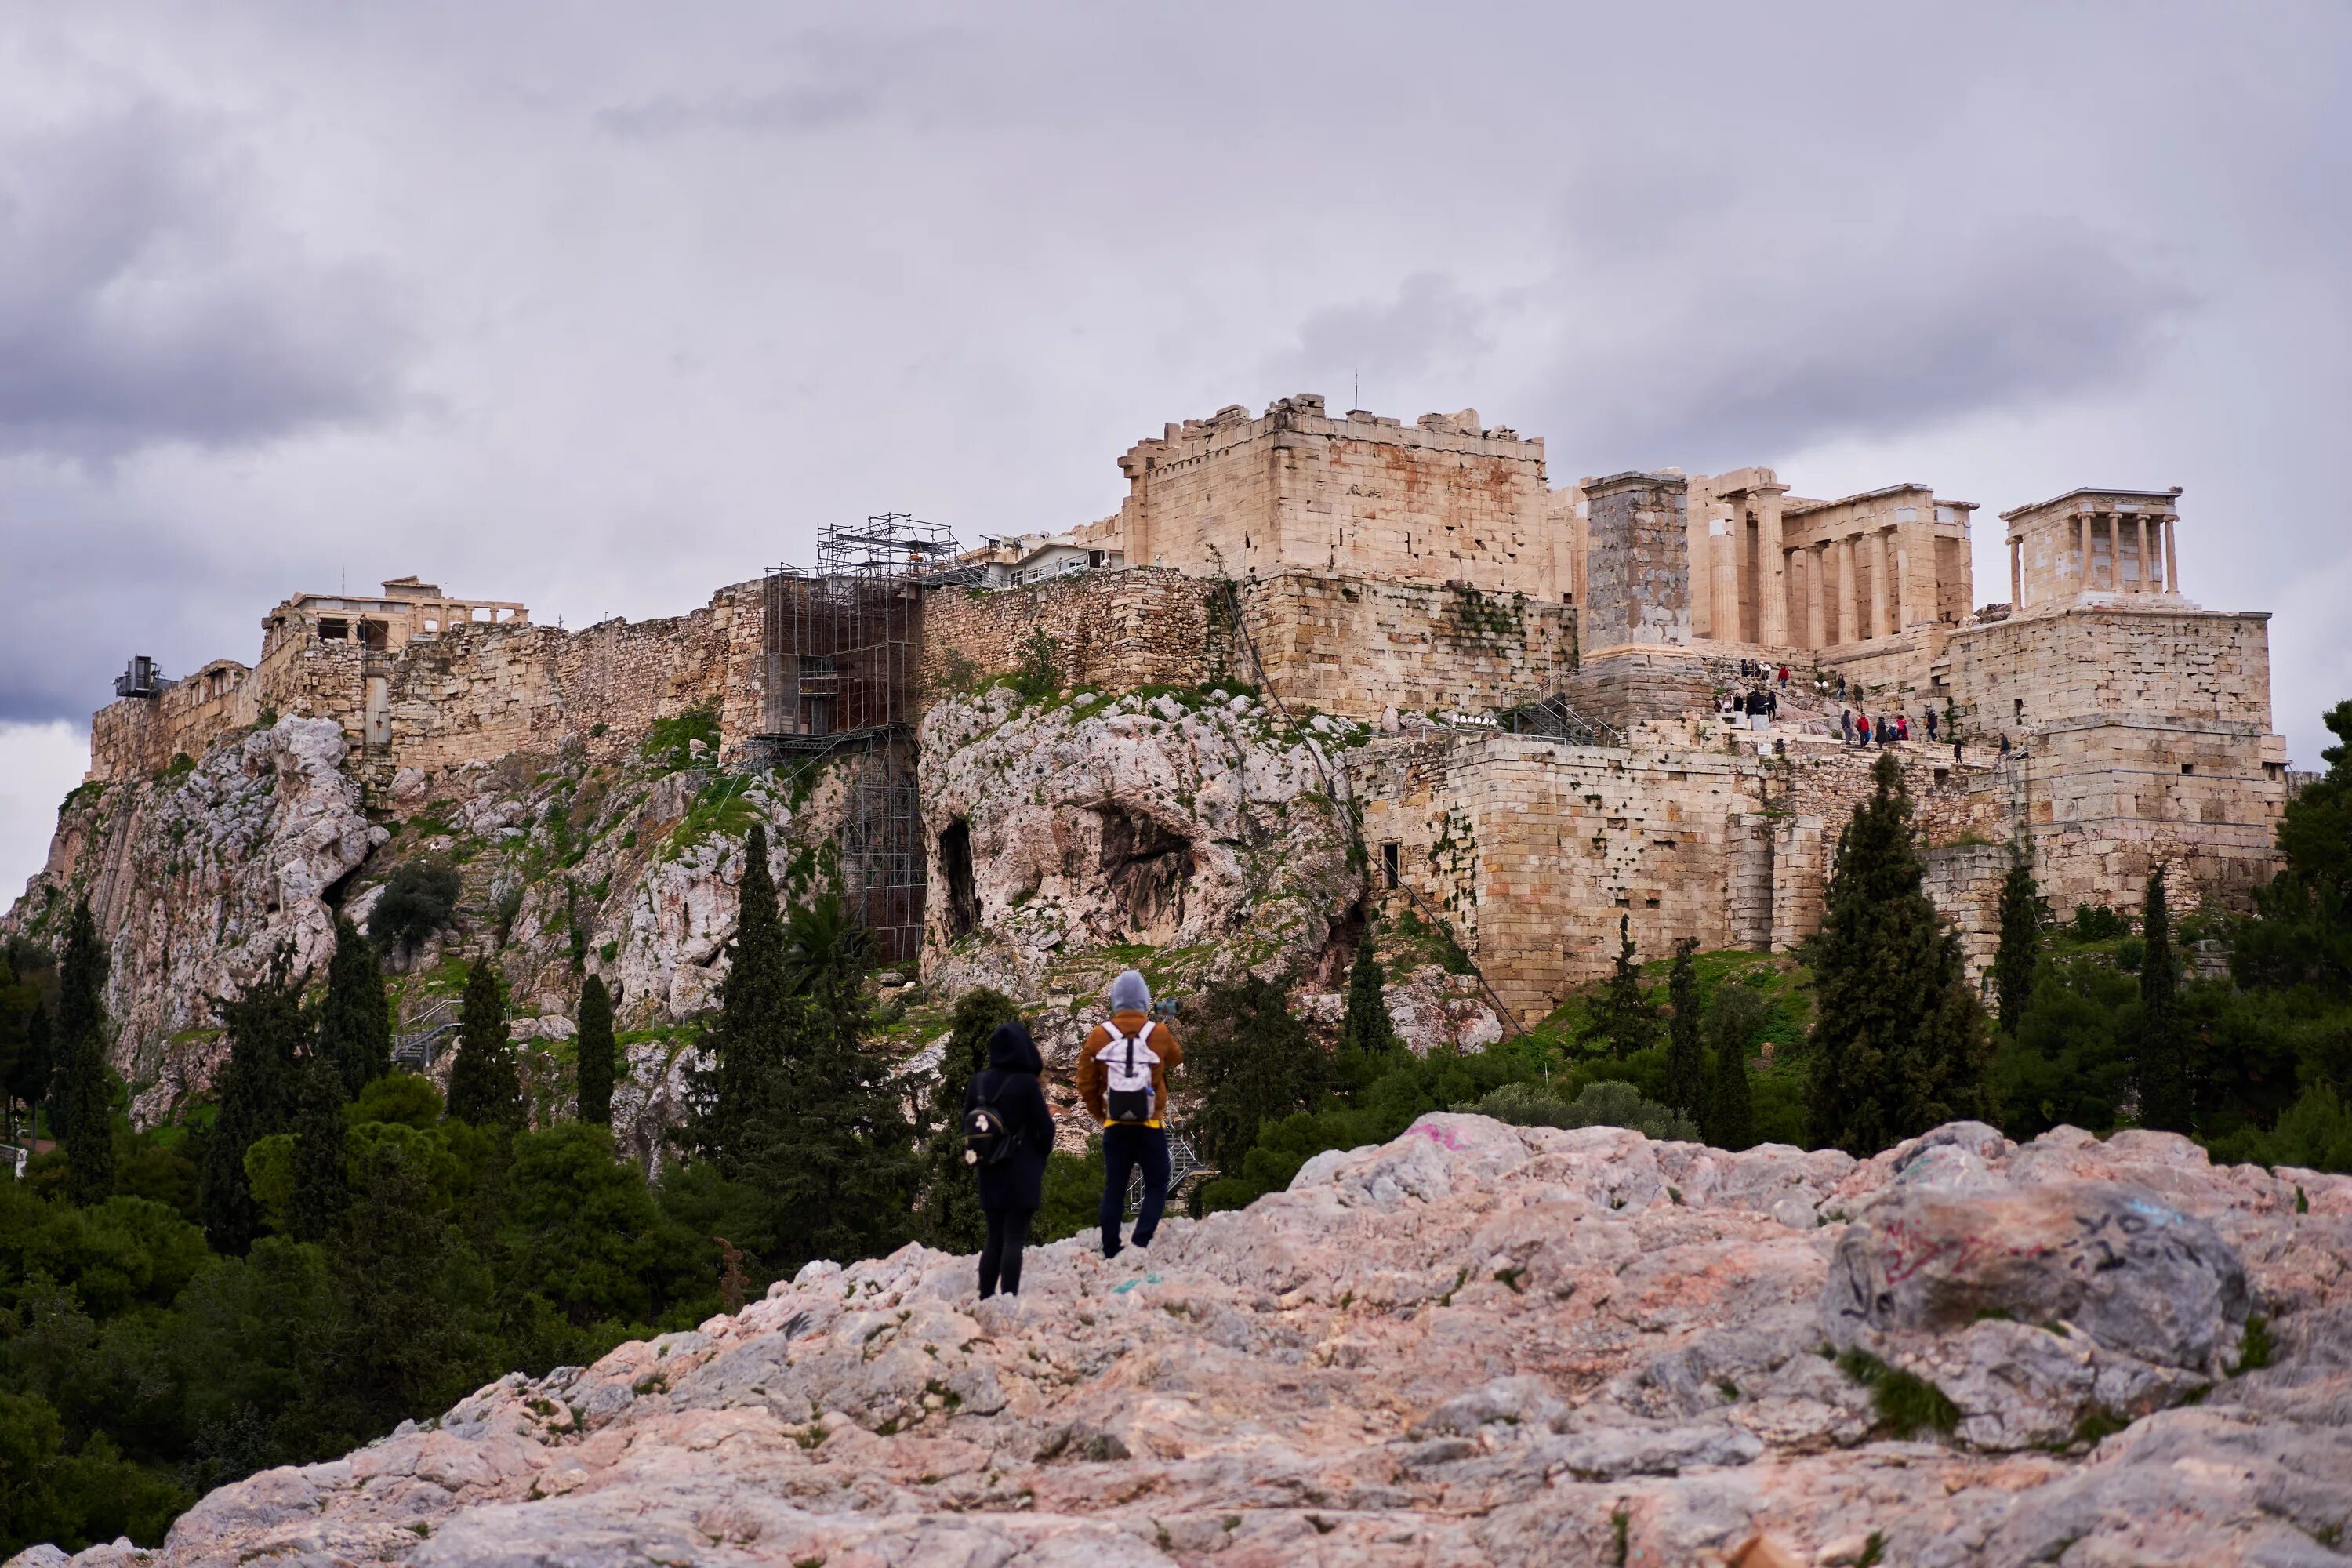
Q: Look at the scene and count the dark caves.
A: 2